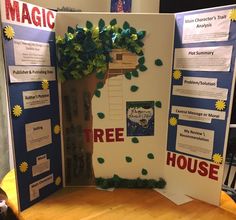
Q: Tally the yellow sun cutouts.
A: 11